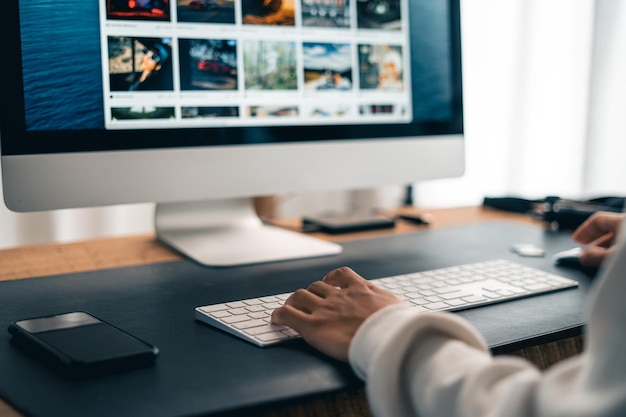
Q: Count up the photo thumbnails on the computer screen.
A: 15